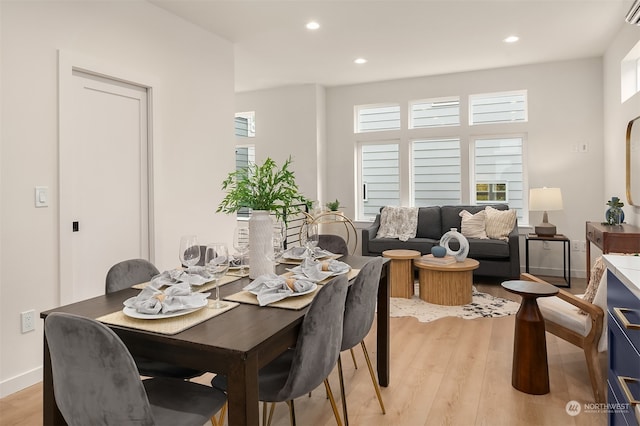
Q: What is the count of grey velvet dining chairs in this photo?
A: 6